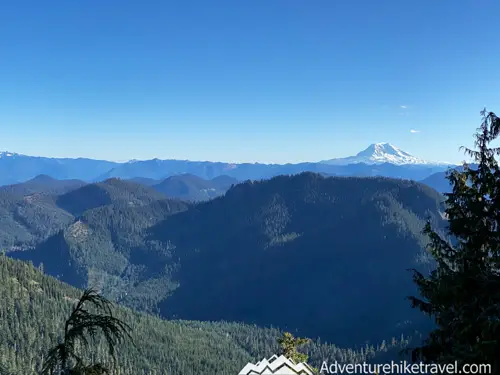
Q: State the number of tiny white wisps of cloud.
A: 2